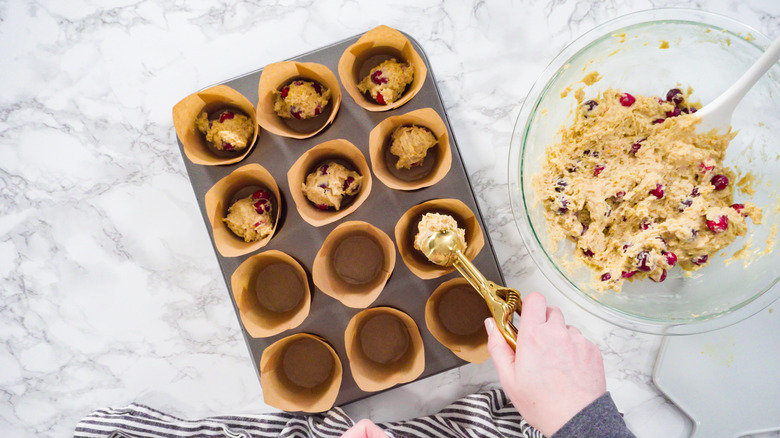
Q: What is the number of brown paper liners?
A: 12